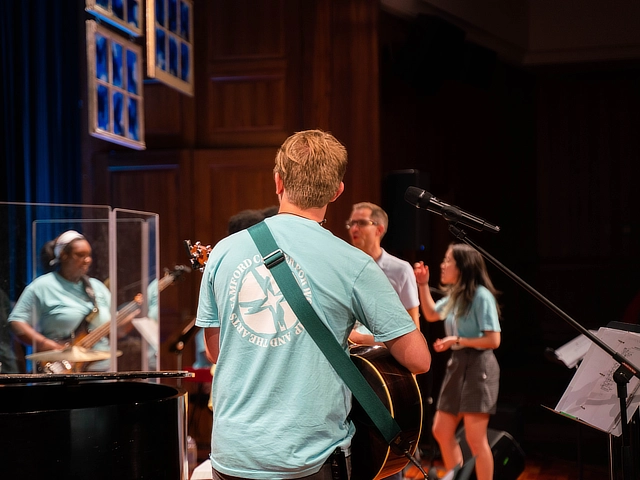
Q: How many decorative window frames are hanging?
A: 3